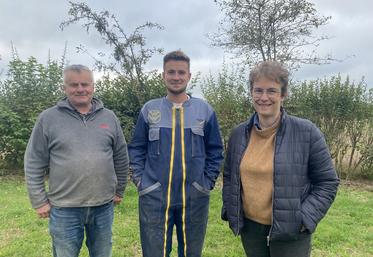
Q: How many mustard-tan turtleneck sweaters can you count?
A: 1